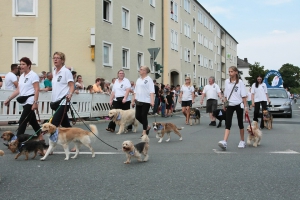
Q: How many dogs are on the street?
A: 10